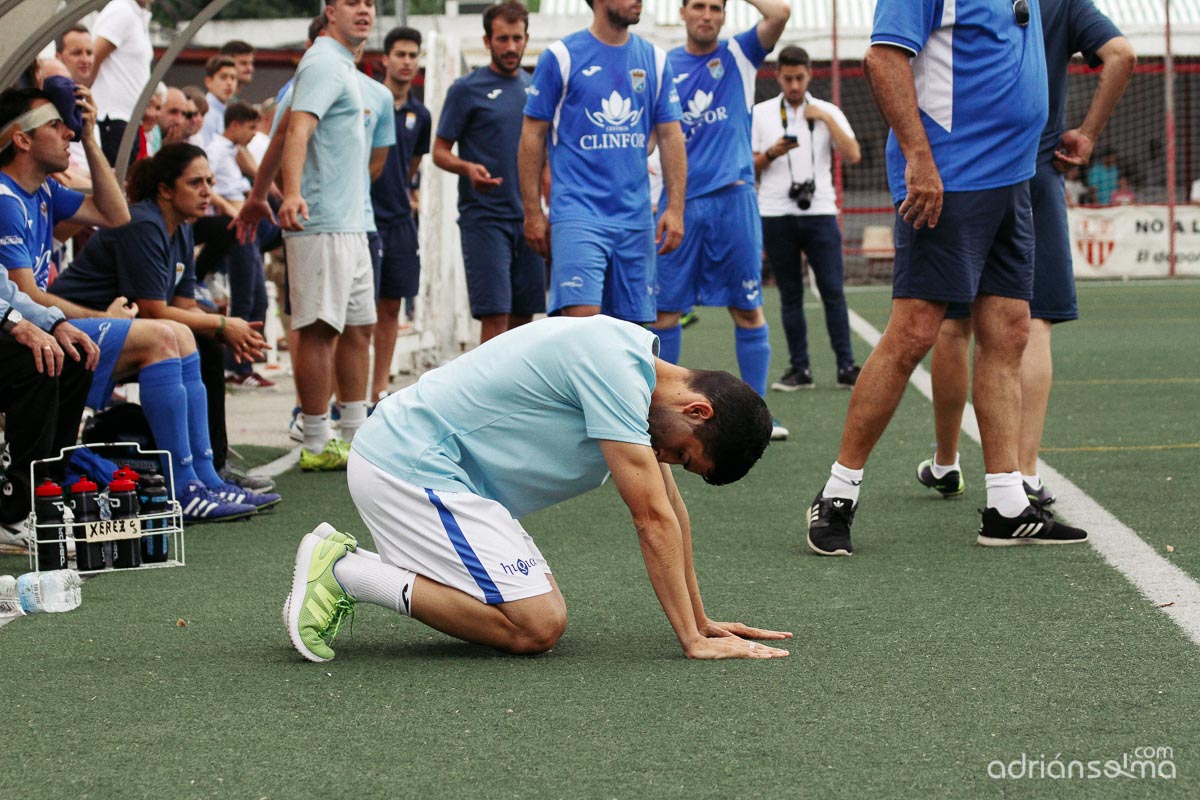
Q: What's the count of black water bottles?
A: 5